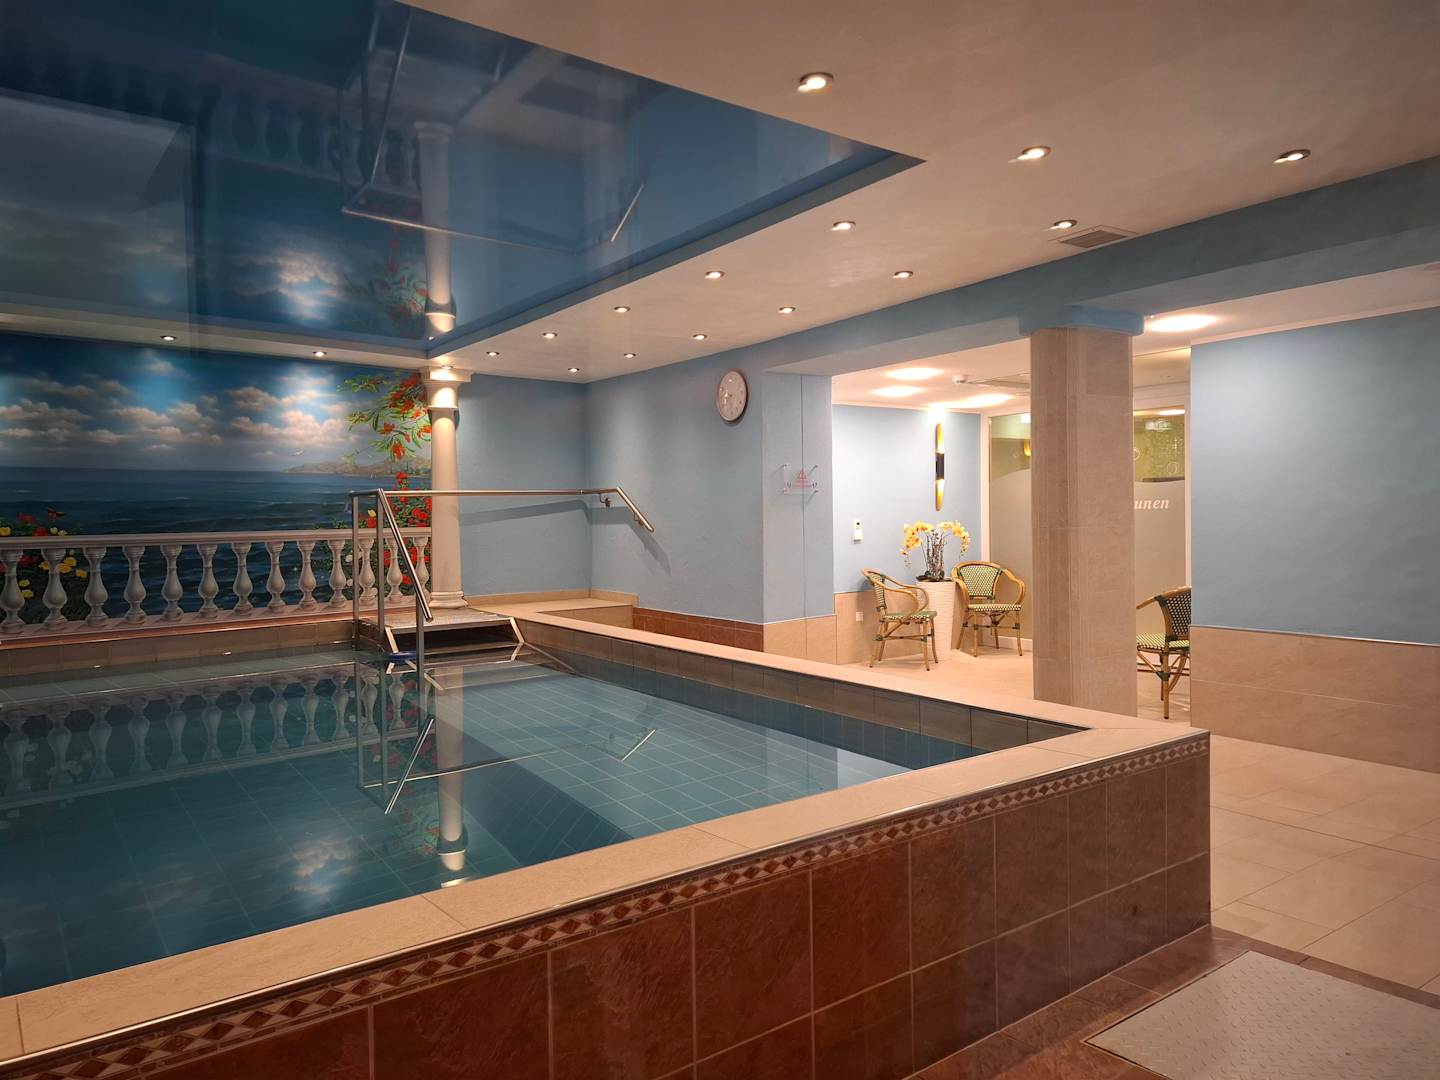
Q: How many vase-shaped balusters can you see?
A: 13